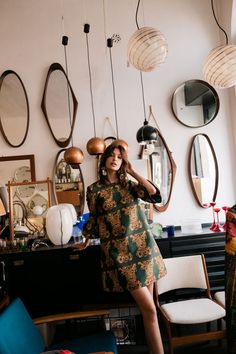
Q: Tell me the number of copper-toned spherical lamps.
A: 3